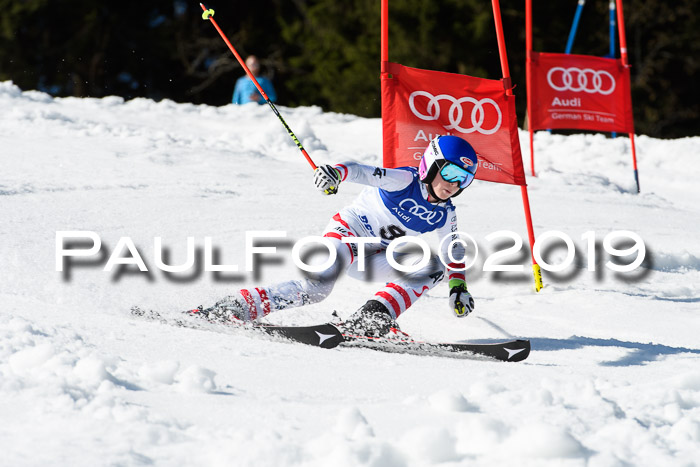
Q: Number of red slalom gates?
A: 2